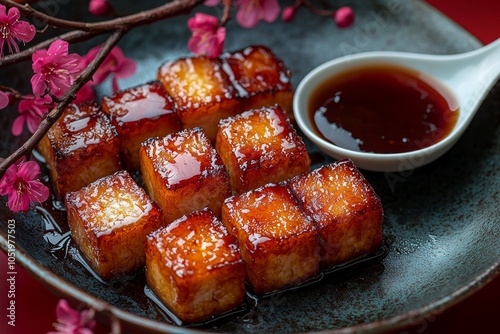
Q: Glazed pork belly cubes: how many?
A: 10